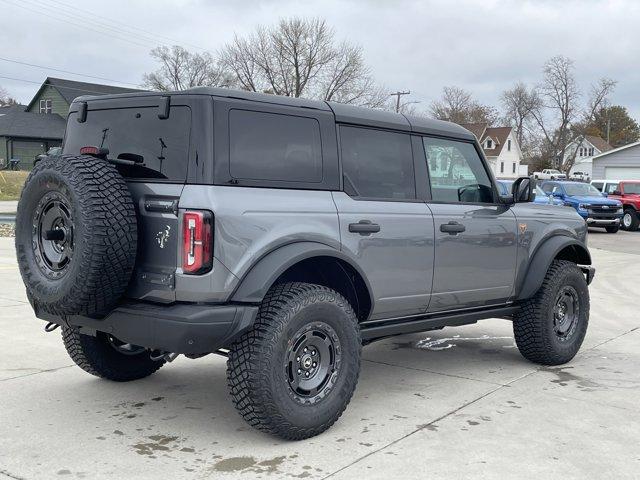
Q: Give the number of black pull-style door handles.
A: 2